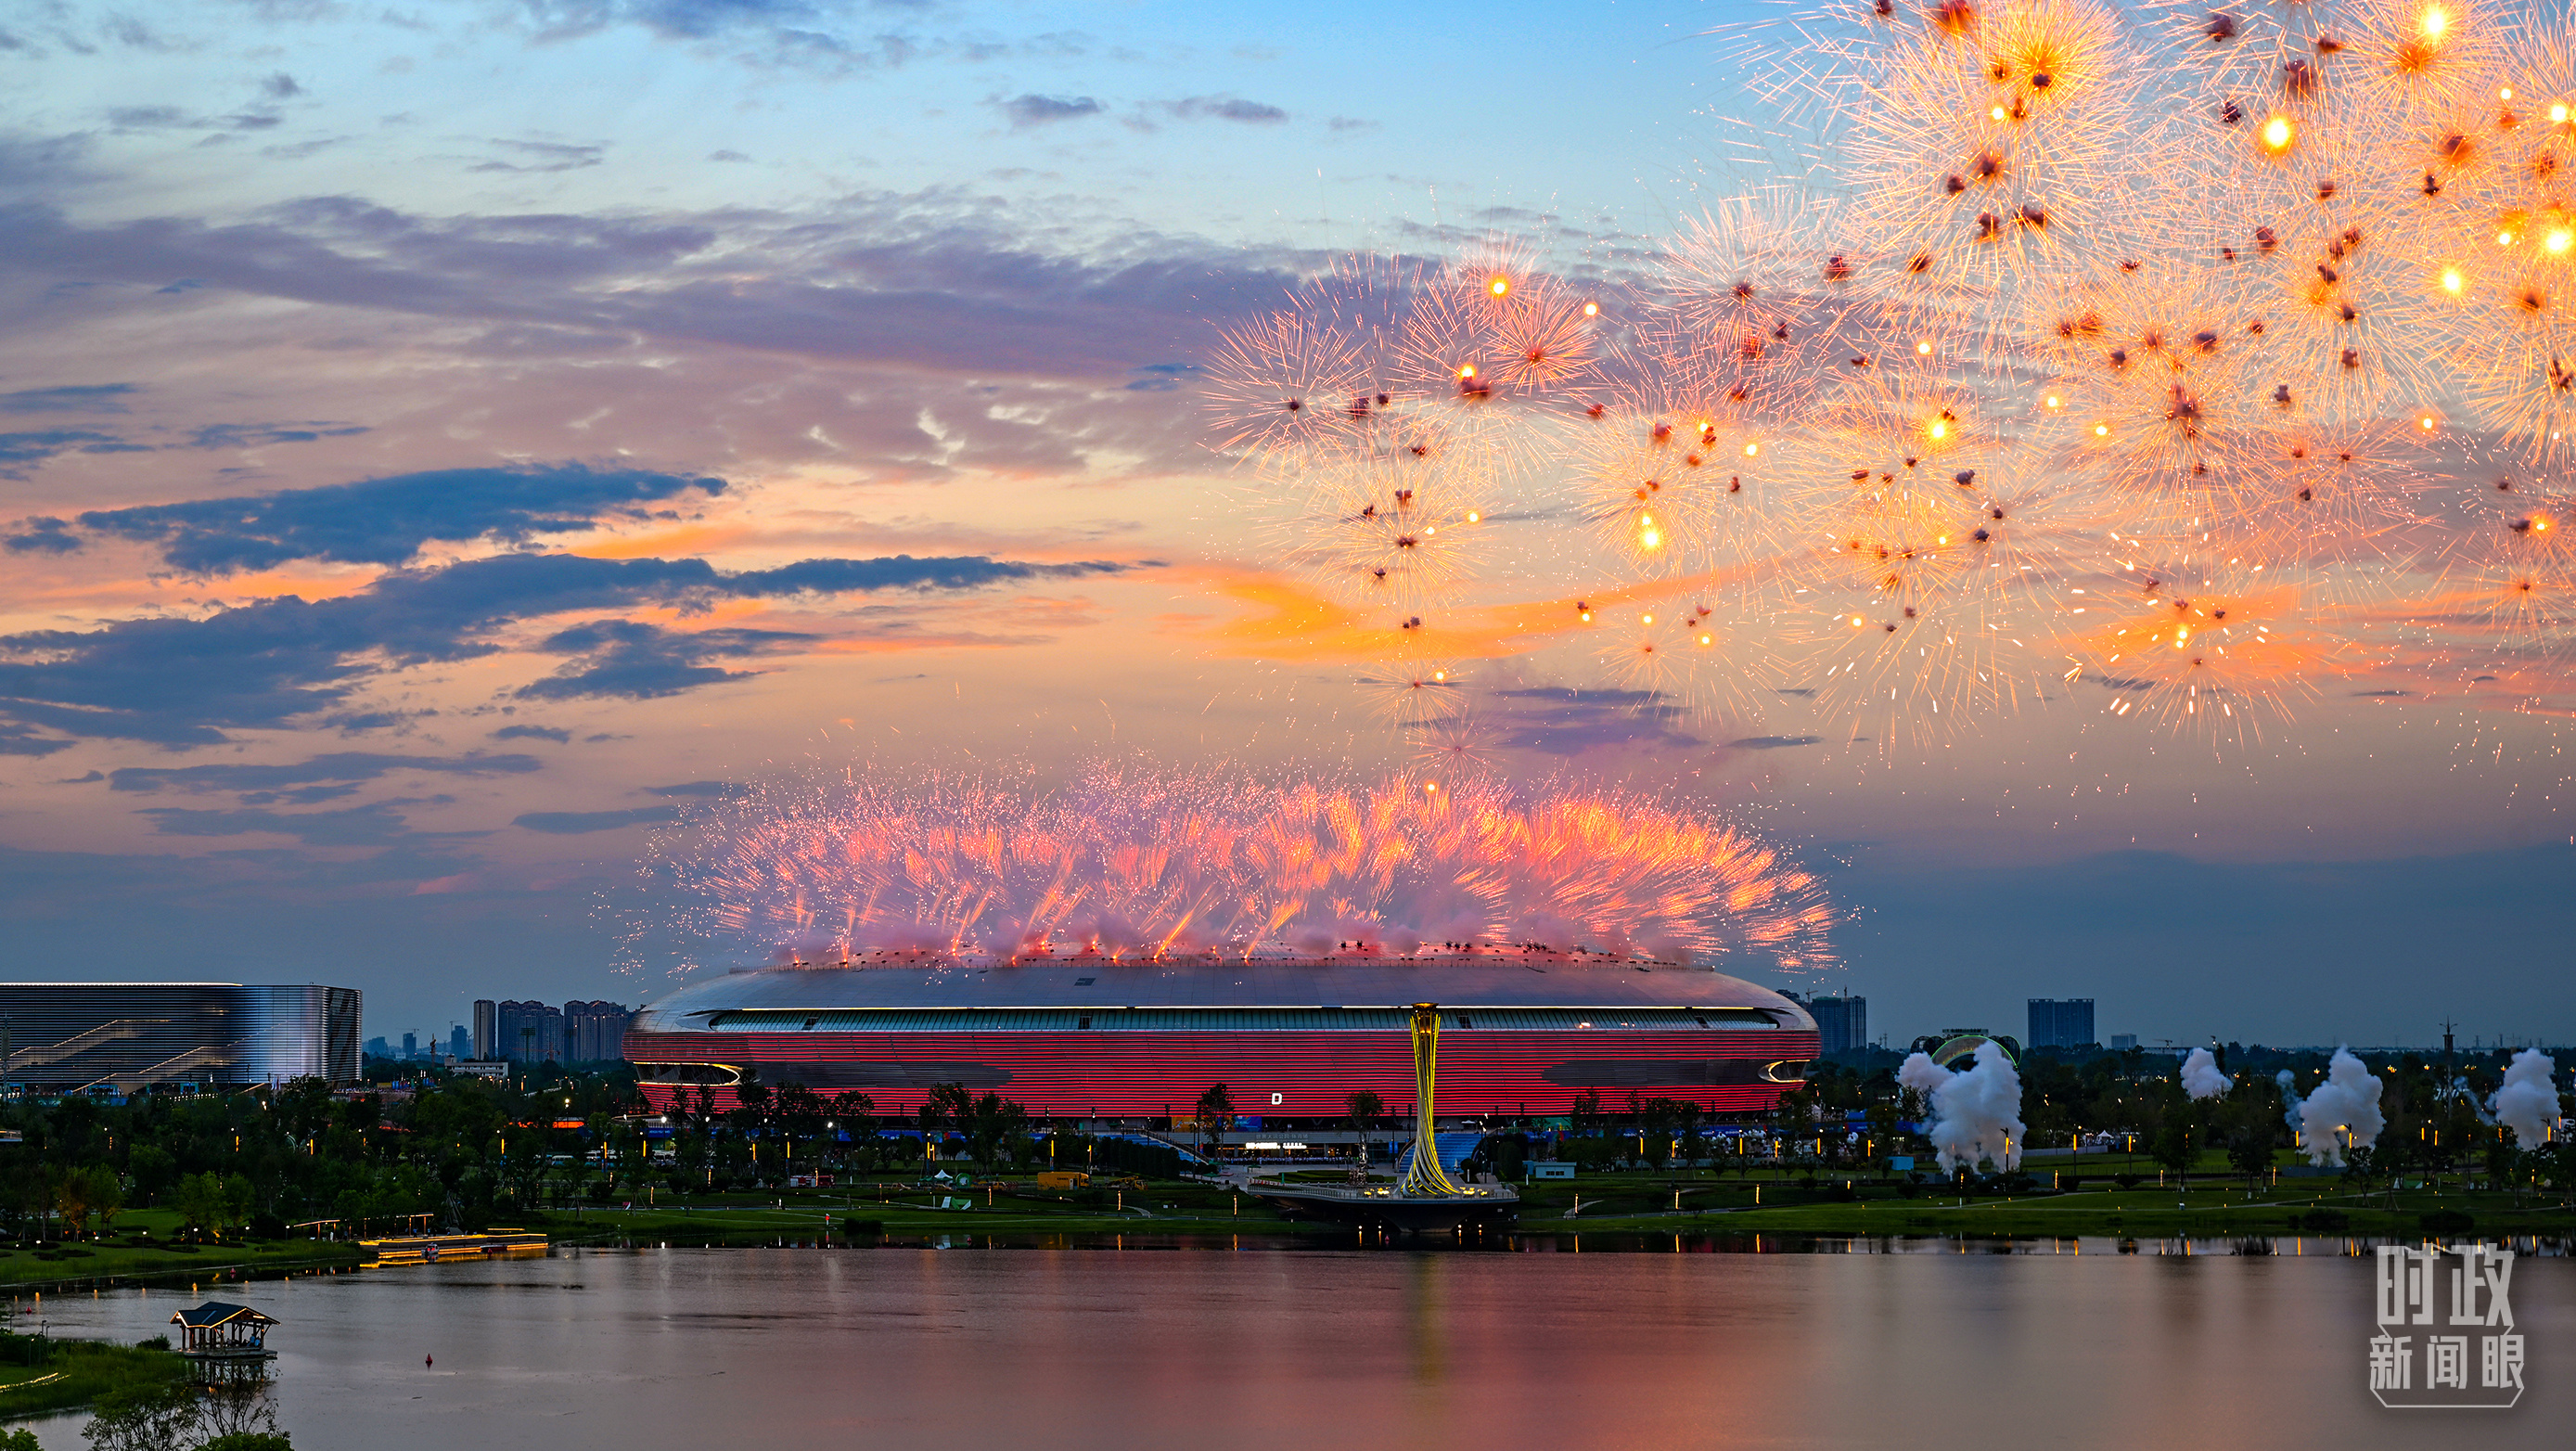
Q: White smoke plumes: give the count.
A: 4